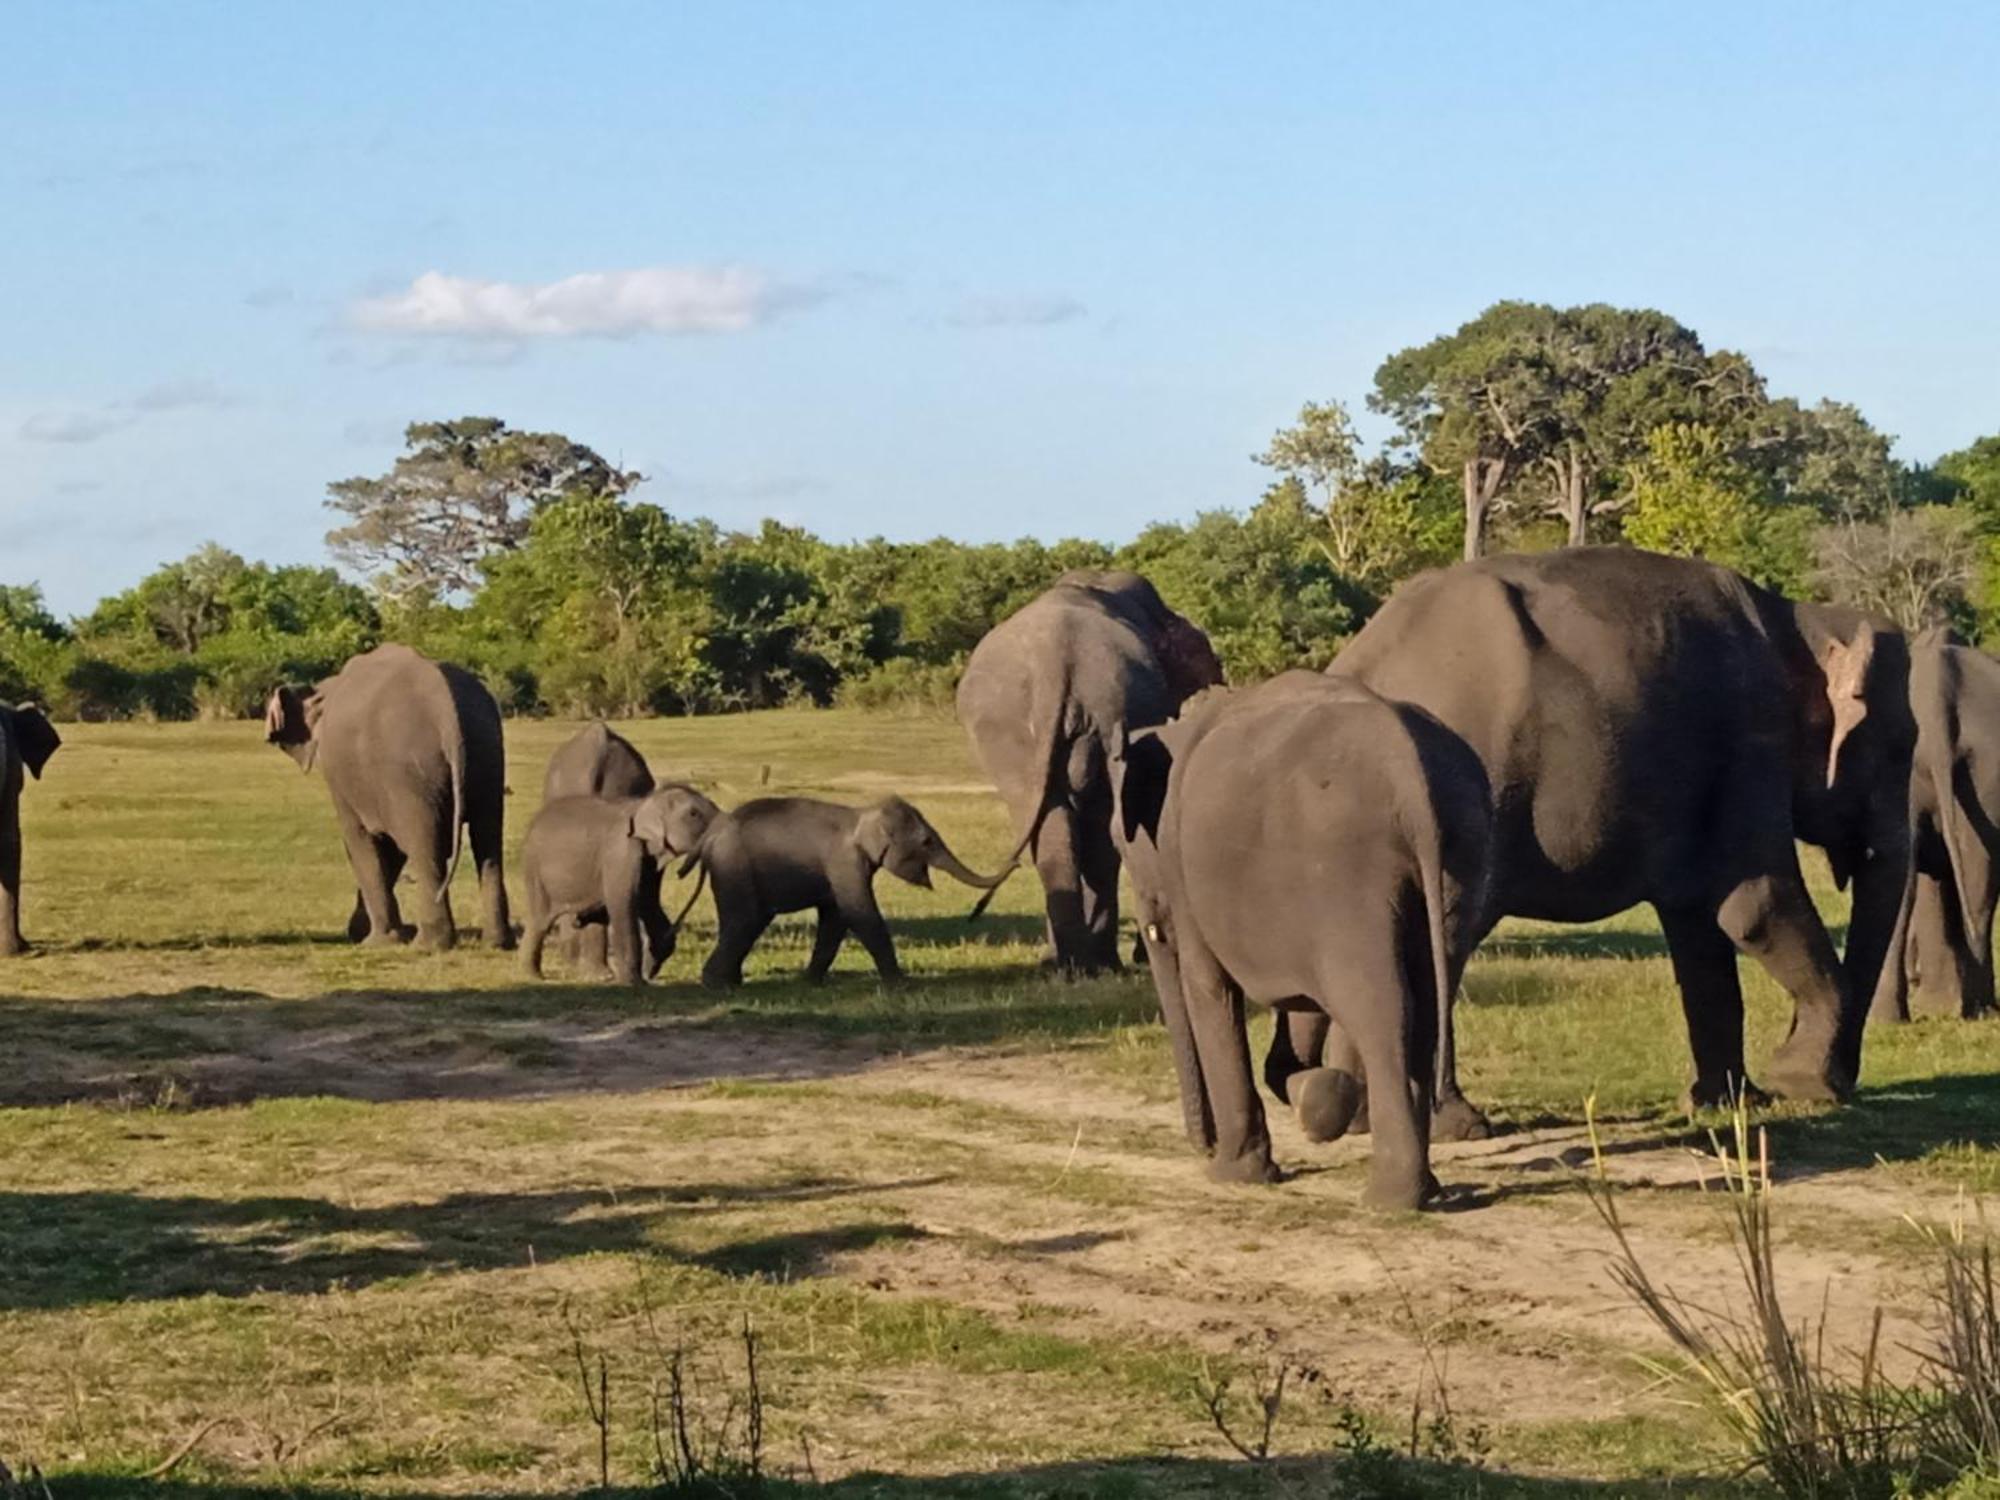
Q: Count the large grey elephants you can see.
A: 6